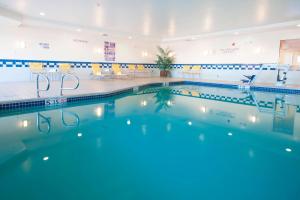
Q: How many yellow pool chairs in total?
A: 8